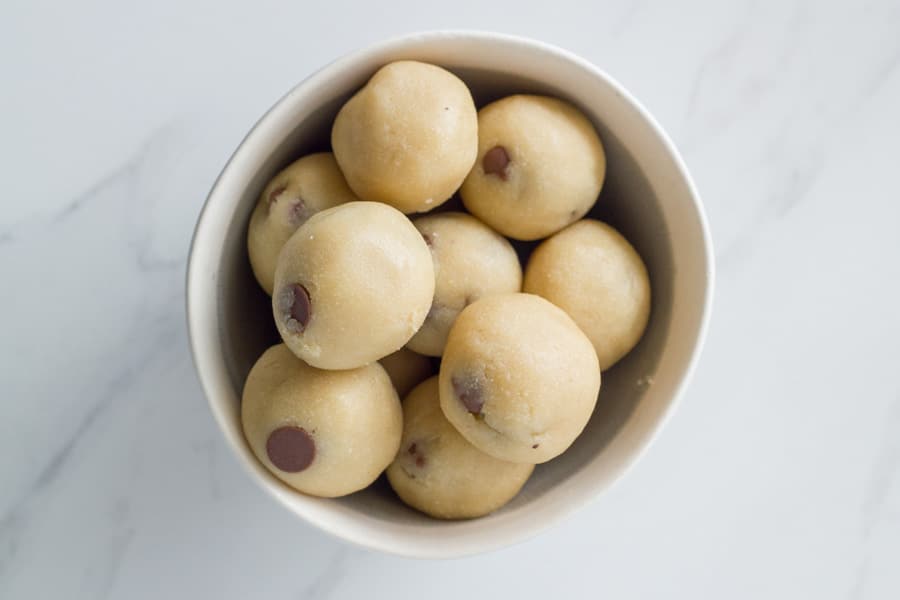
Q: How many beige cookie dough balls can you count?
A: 10